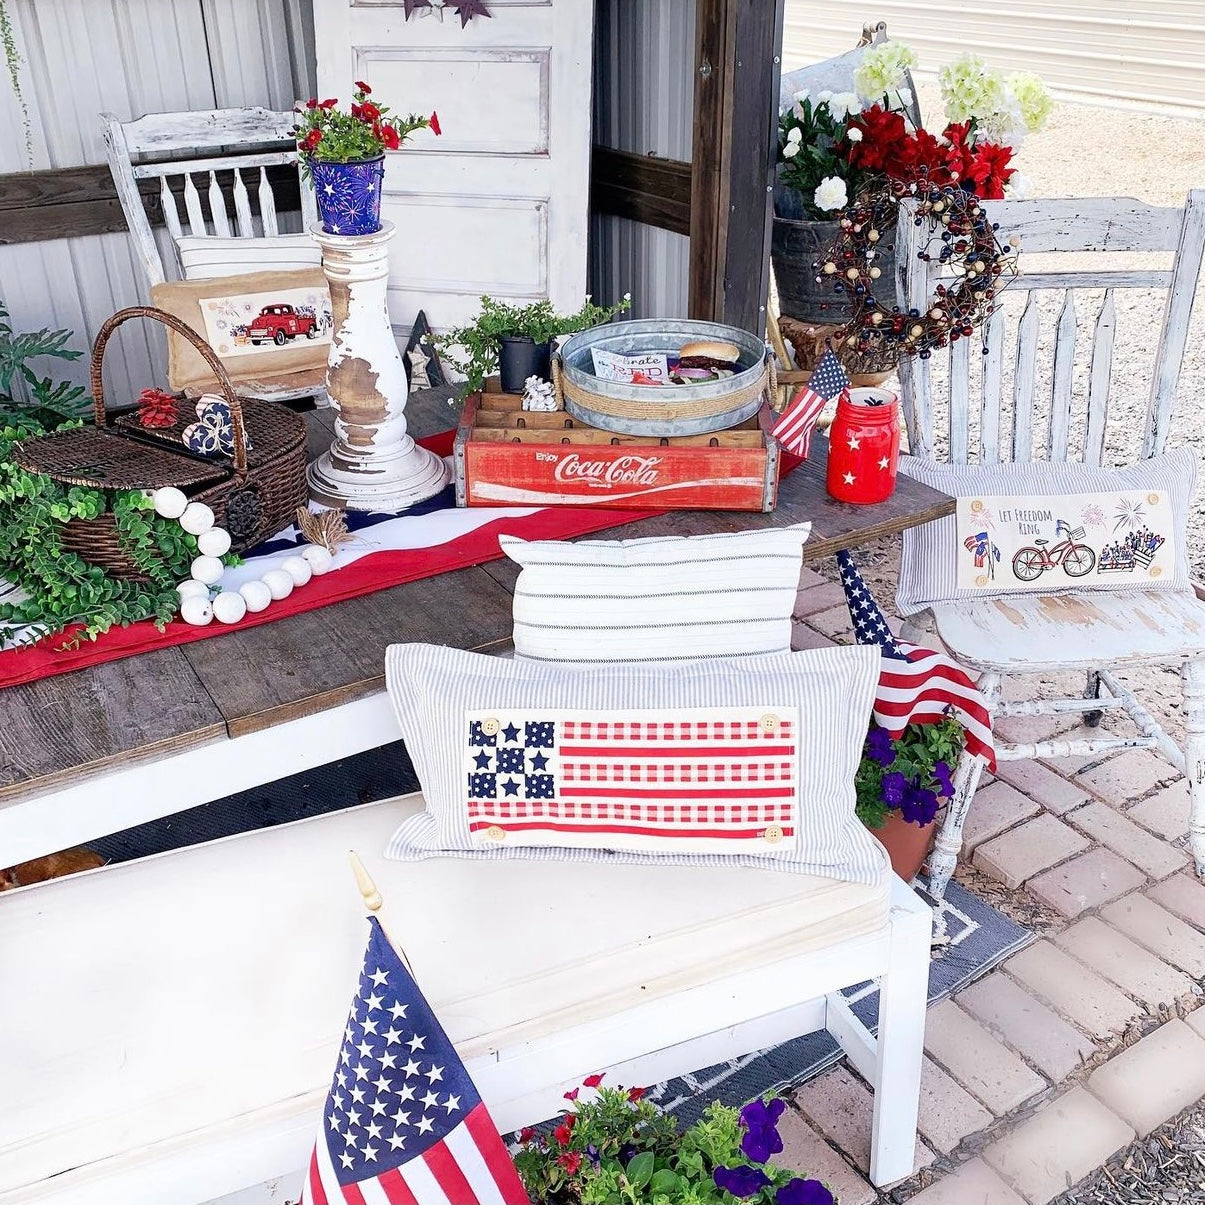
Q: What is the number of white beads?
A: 11